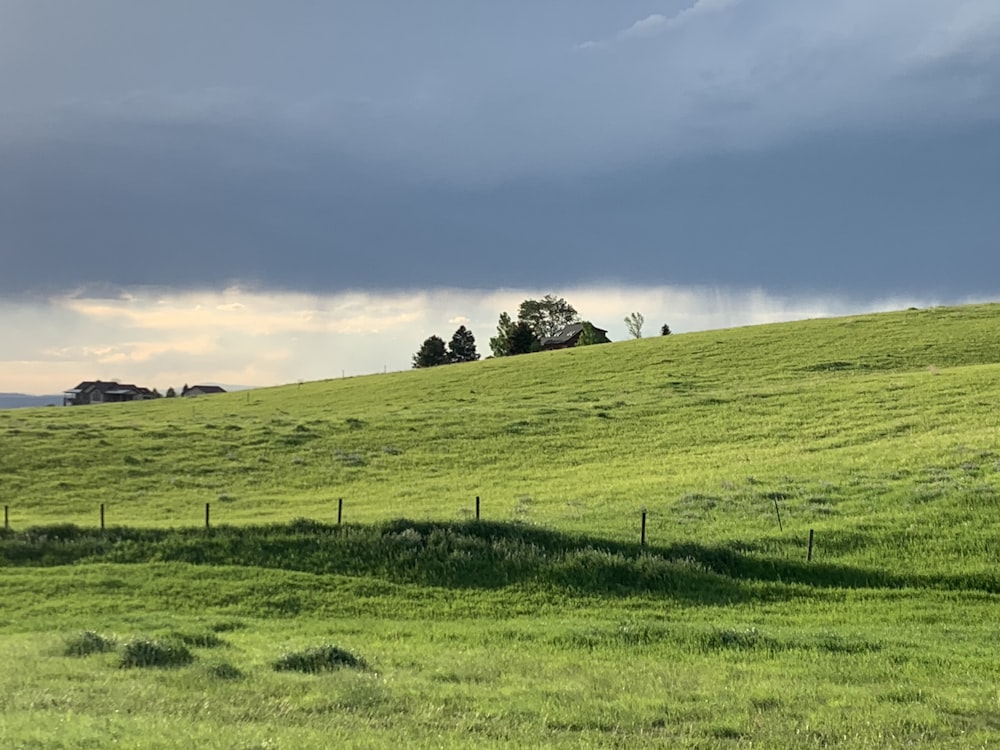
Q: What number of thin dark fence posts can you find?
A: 8